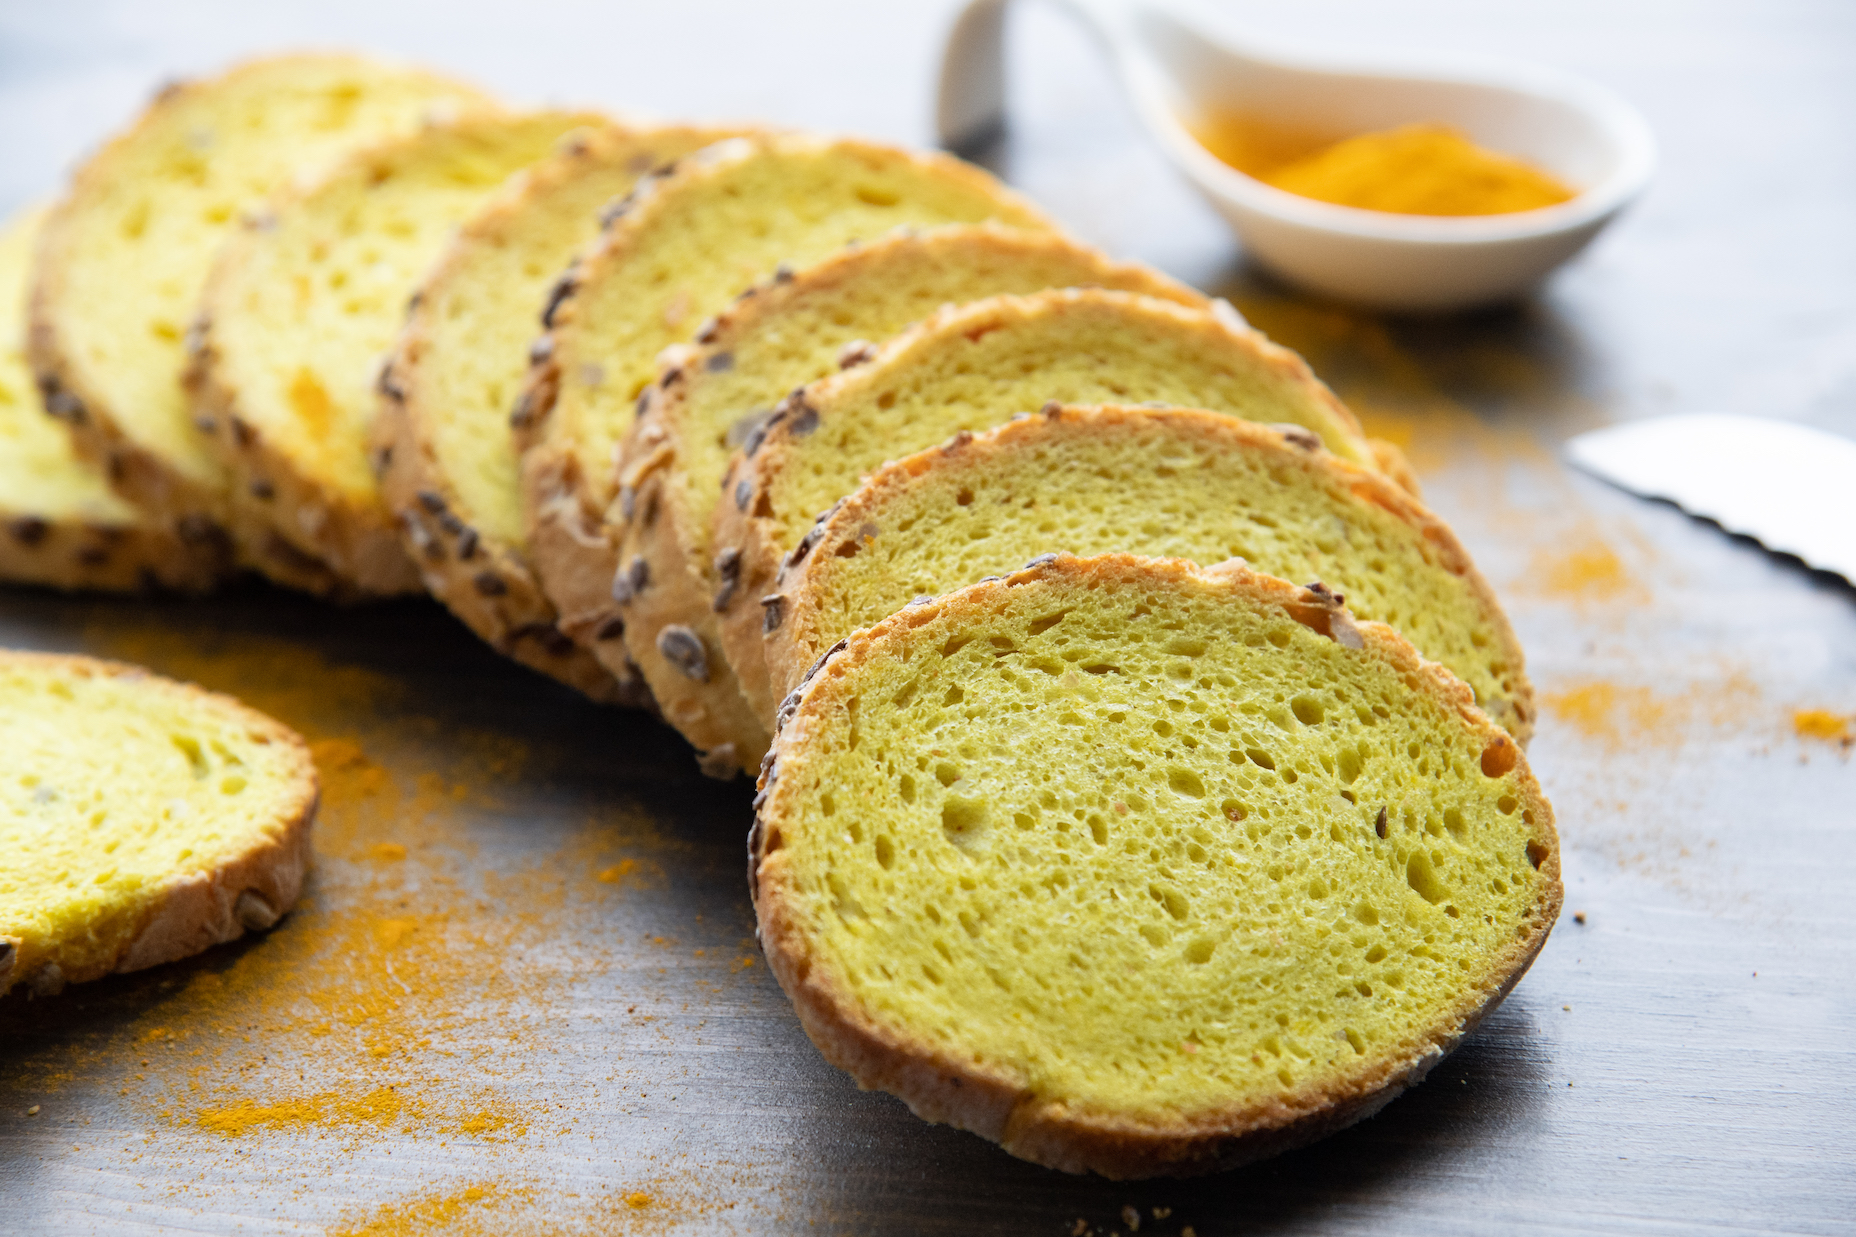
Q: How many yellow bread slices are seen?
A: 10